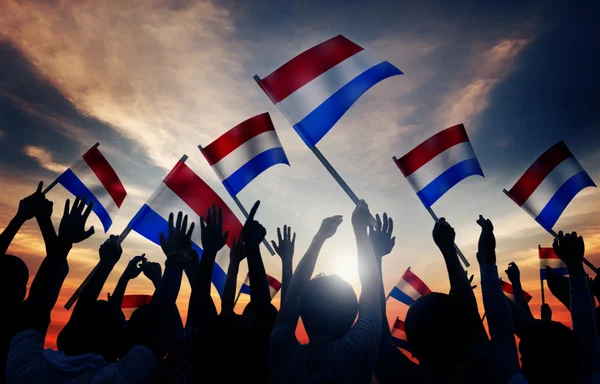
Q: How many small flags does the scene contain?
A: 6